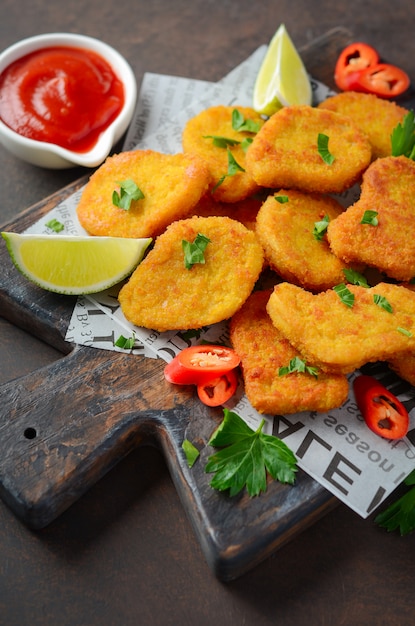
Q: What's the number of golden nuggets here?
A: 11